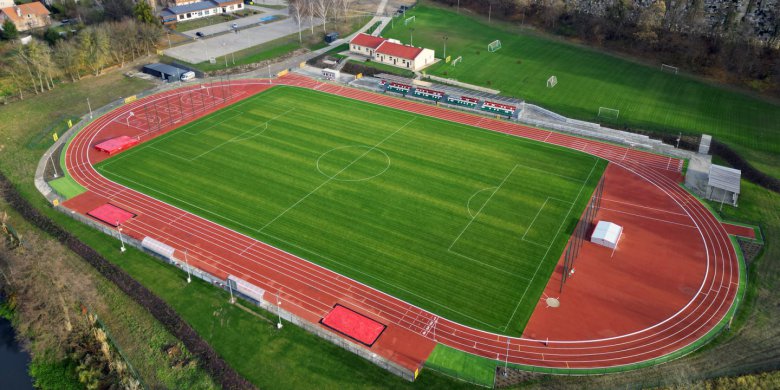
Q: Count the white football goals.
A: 6